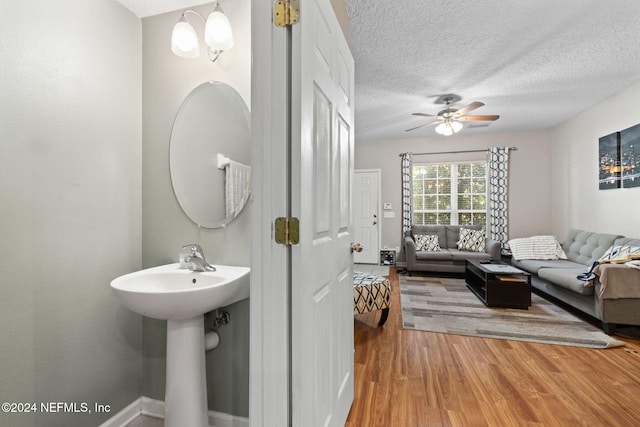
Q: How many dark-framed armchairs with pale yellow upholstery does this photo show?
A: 0